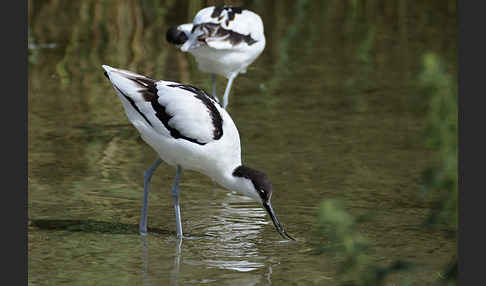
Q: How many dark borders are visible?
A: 2